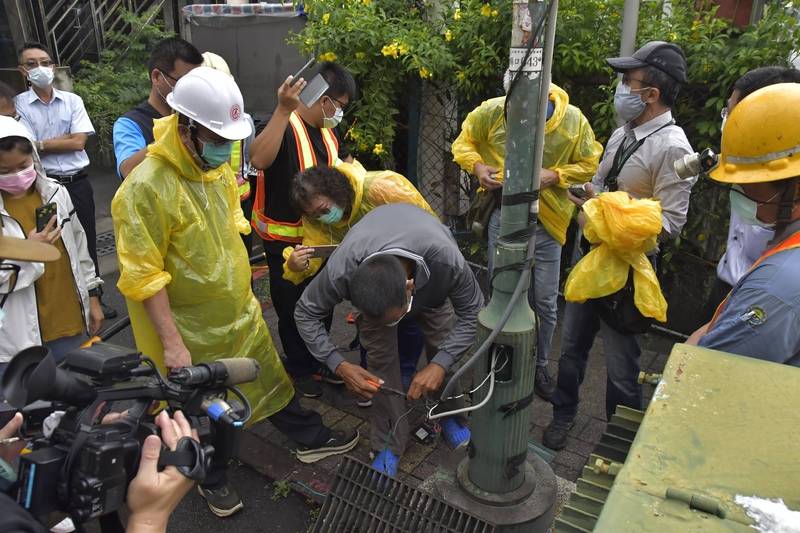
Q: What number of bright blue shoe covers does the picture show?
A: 2